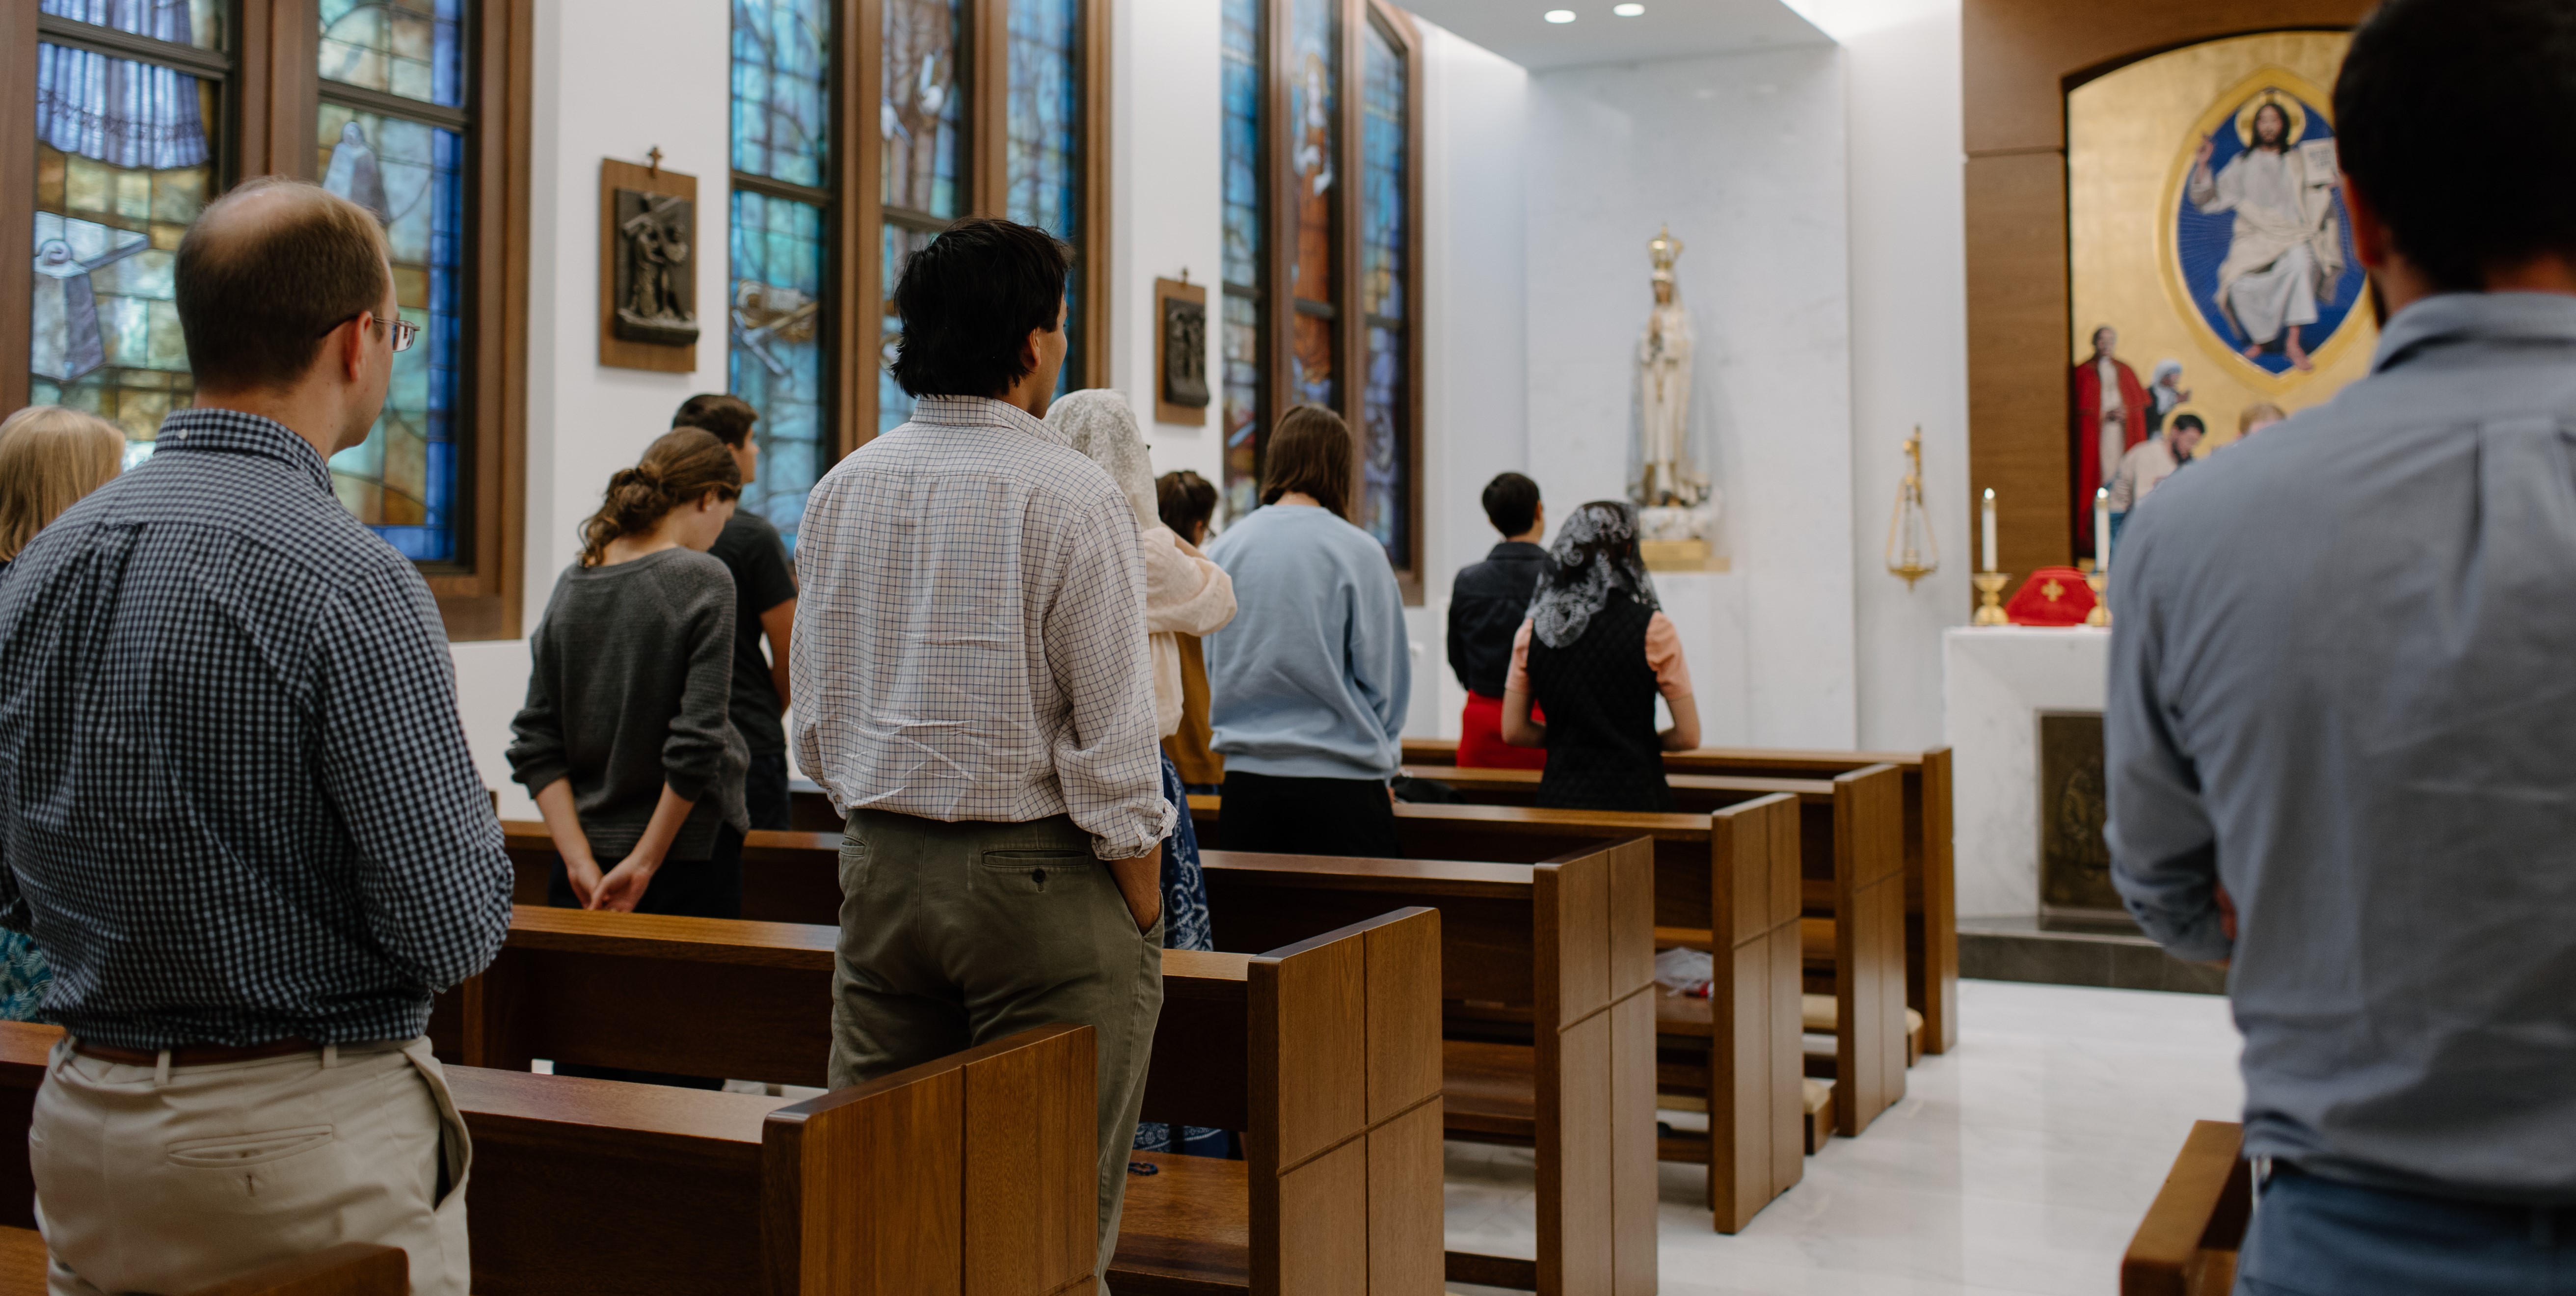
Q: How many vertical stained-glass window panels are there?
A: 8